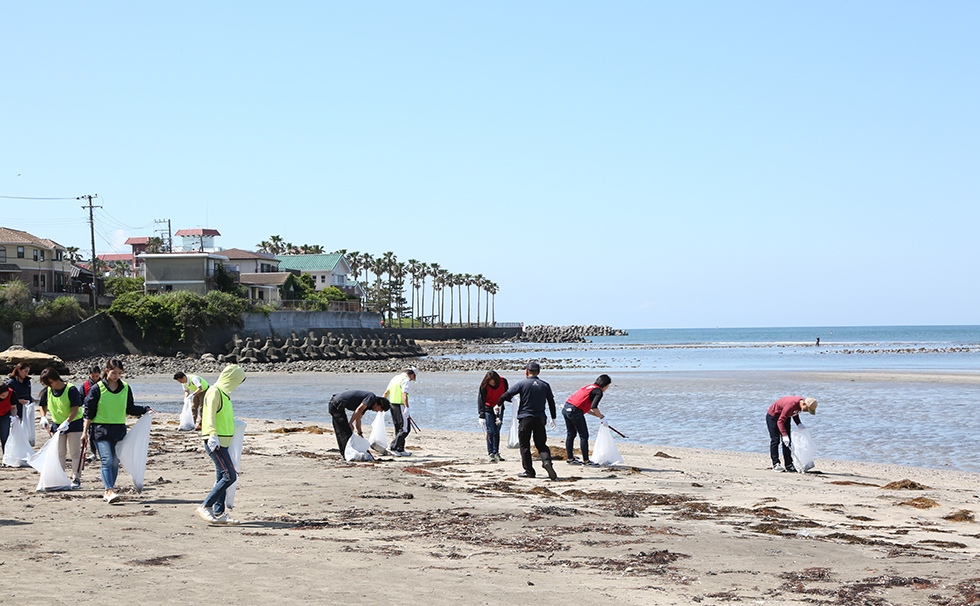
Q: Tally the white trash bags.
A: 11